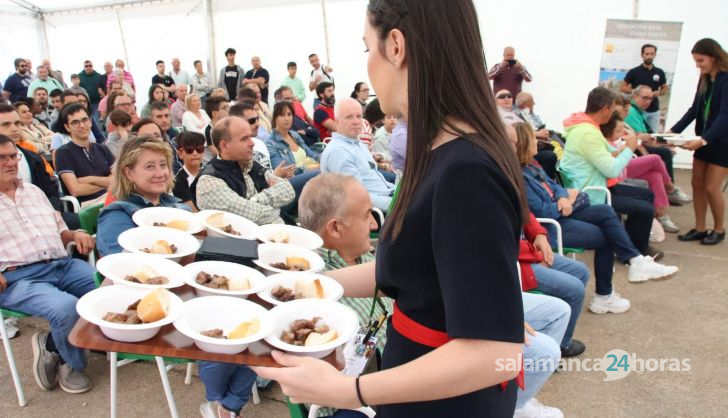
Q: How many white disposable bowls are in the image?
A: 11